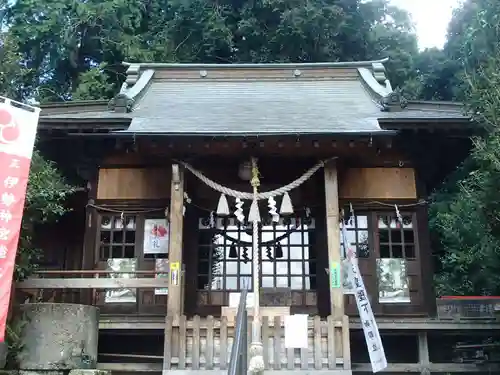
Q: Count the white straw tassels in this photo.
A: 3